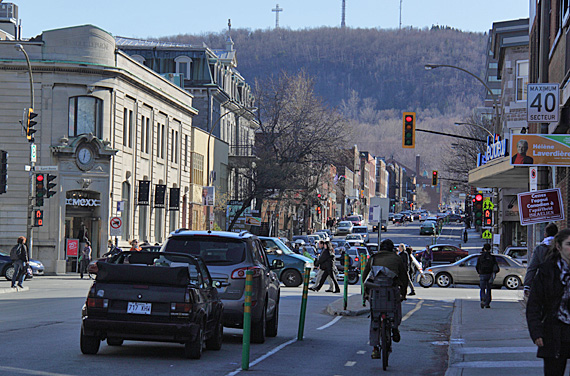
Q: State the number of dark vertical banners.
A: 3